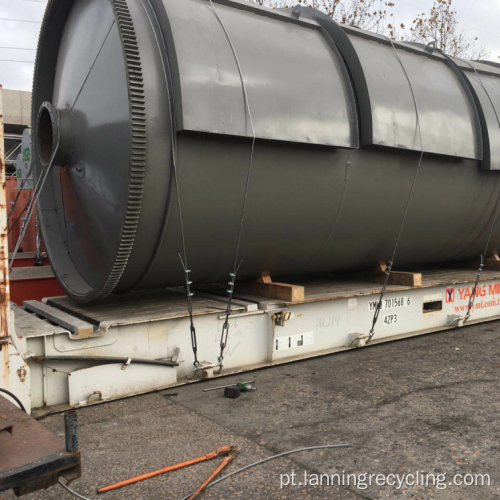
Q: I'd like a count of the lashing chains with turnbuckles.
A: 4